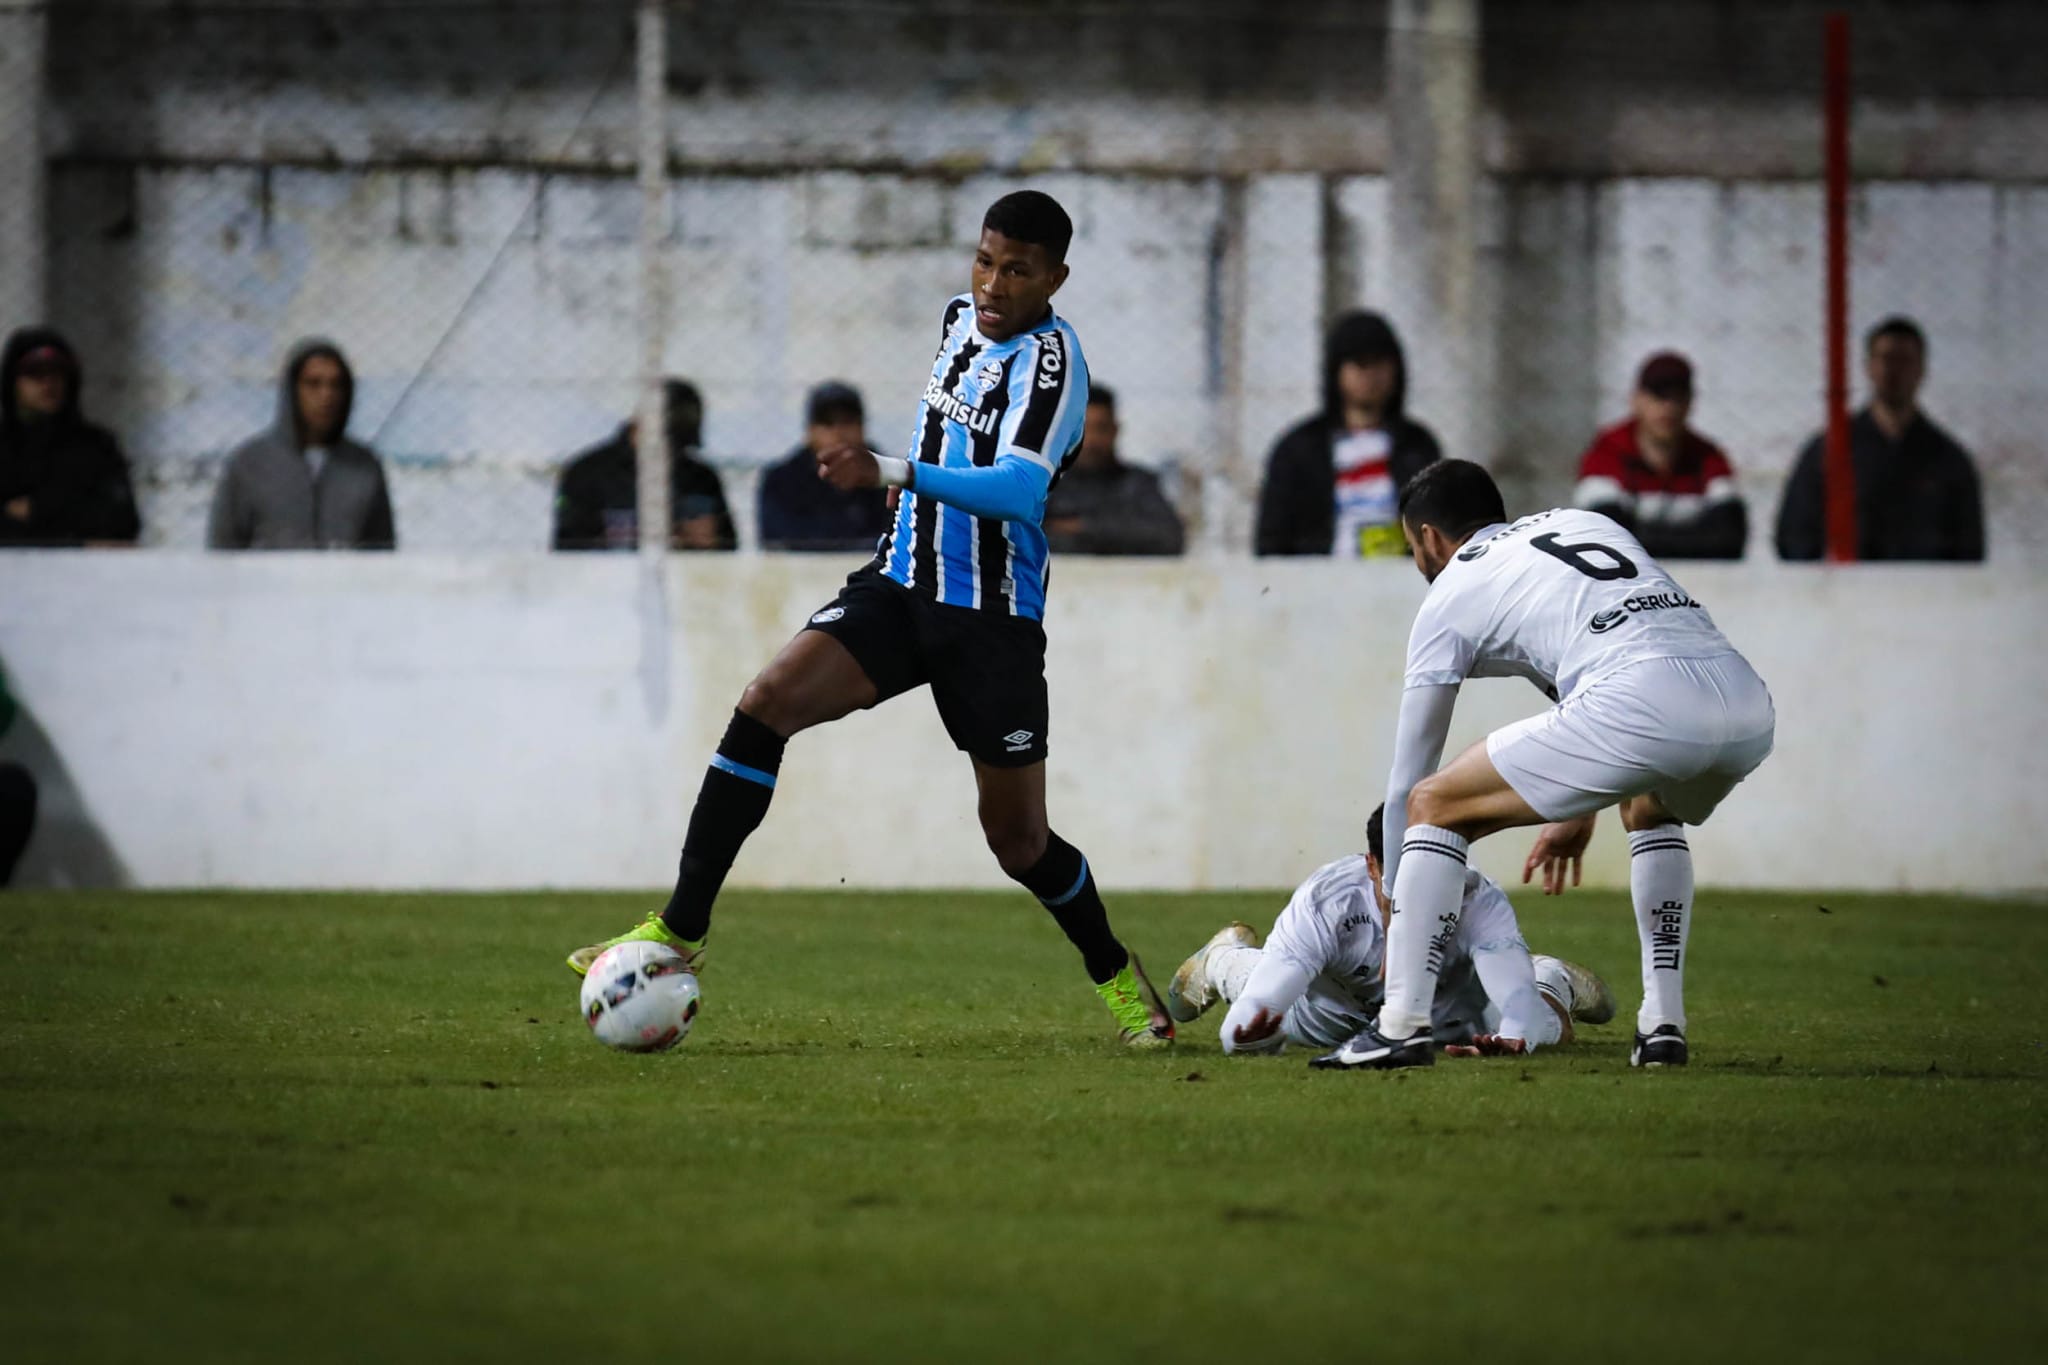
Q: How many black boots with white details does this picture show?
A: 2